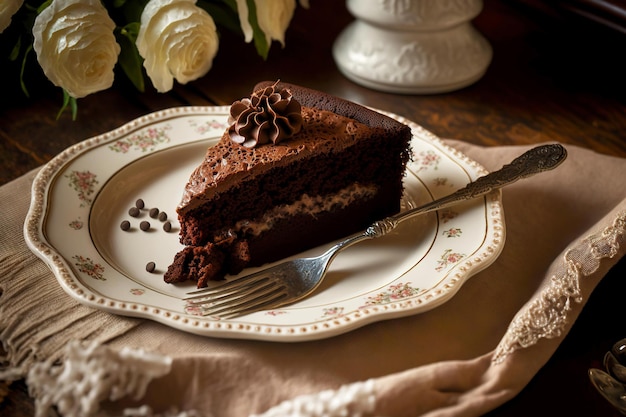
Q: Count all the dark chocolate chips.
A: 8